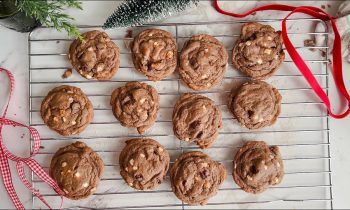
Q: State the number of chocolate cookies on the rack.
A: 12